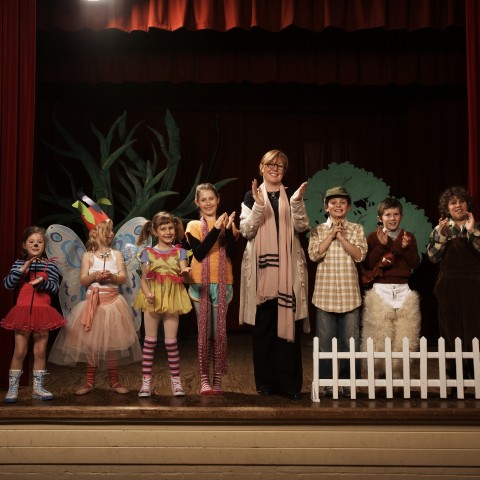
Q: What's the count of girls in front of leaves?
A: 4